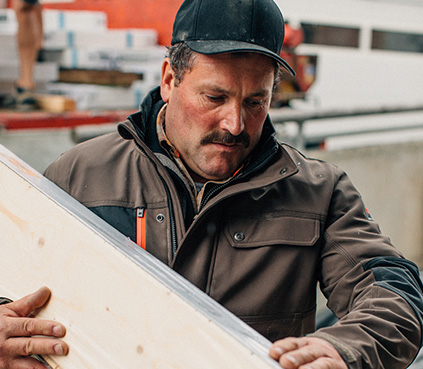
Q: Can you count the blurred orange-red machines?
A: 1